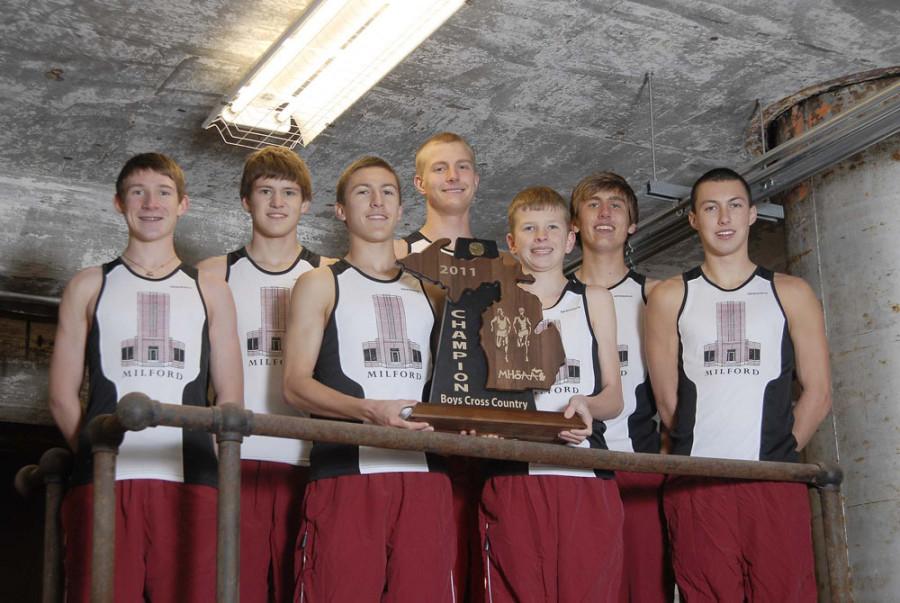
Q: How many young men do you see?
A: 7